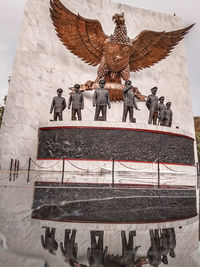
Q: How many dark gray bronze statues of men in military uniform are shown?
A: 7